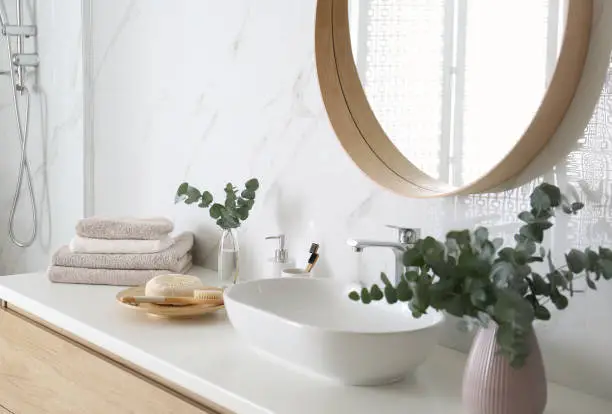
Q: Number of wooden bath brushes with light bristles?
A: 1